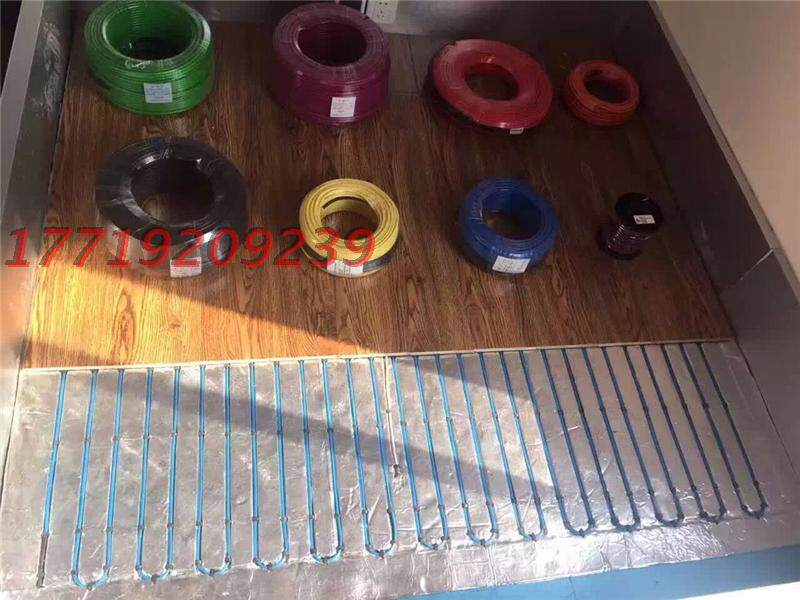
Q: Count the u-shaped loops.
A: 14